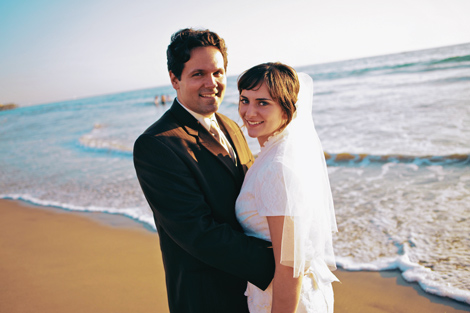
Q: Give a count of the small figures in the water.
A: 3